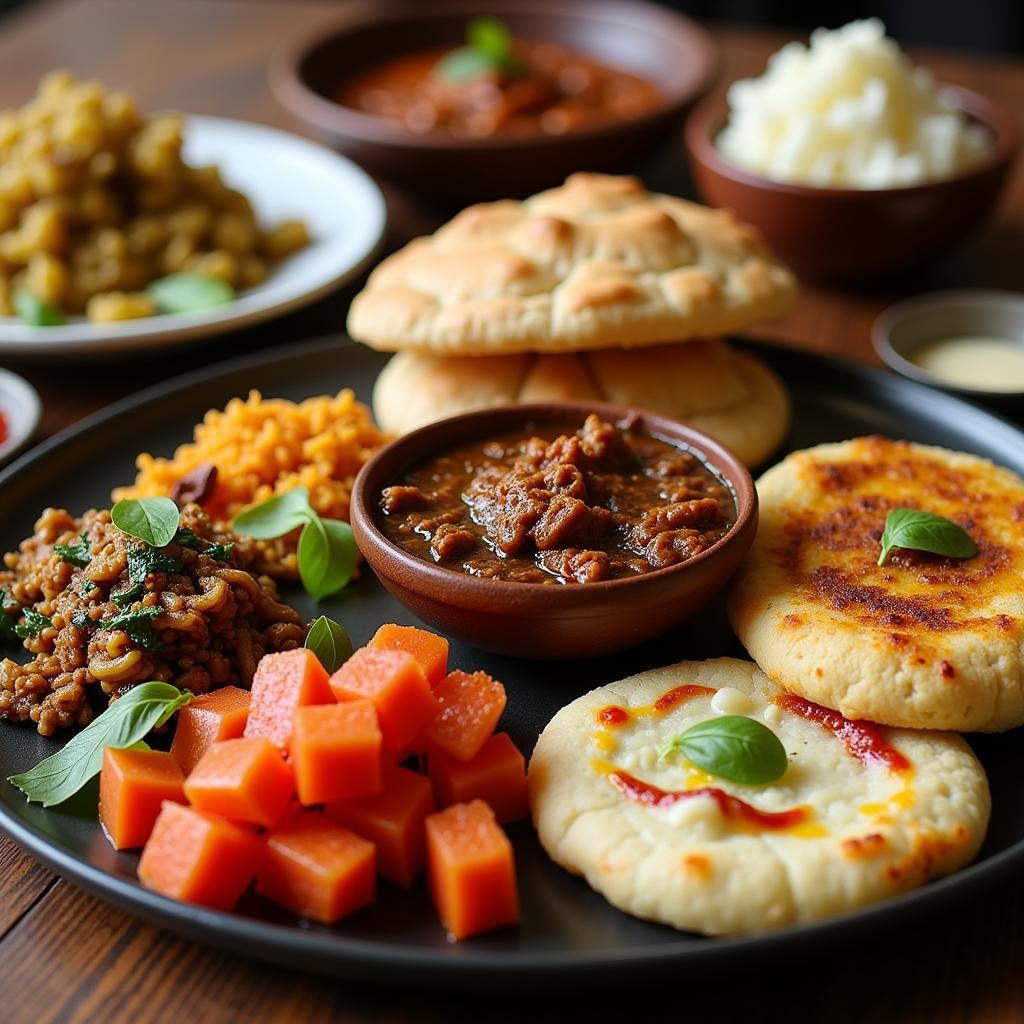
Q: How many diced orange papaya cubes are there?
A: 13